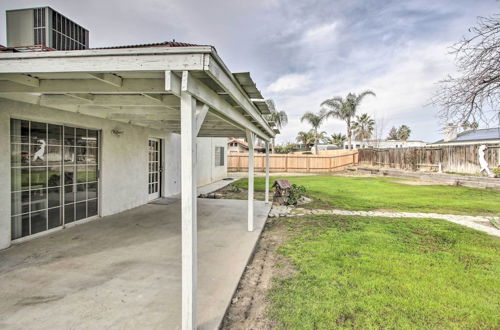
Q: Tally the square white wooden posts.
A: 3